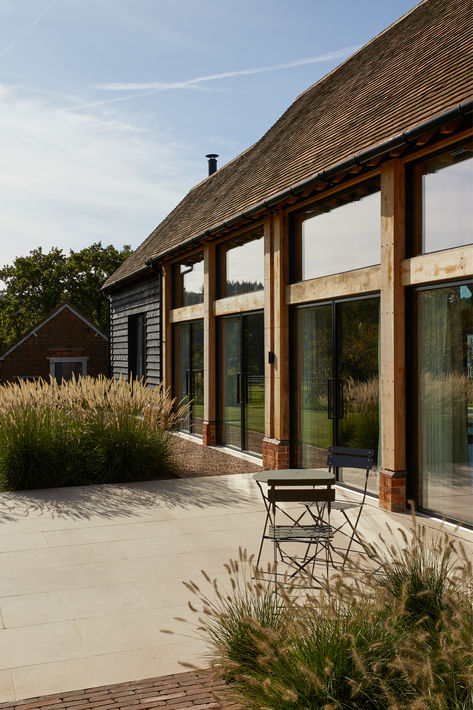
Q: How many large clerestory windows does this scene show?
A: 4